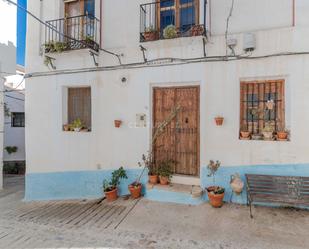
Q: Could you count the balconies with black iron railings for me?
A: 2